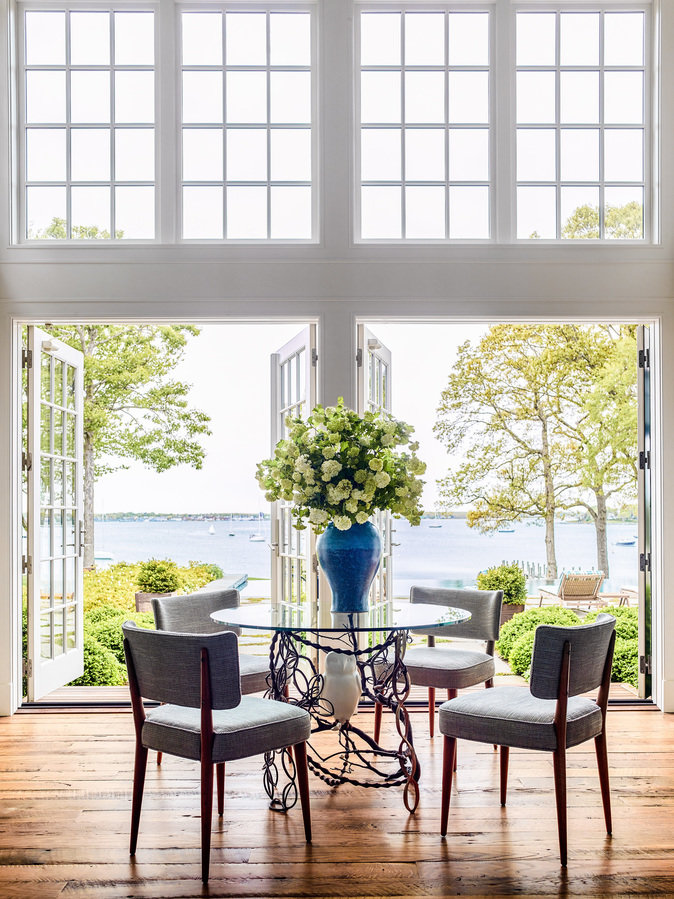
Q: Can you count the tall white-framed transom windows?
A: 4